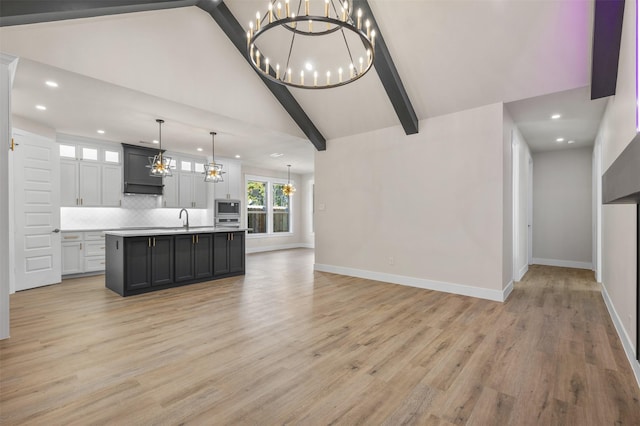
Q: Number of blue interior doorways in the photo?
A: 0